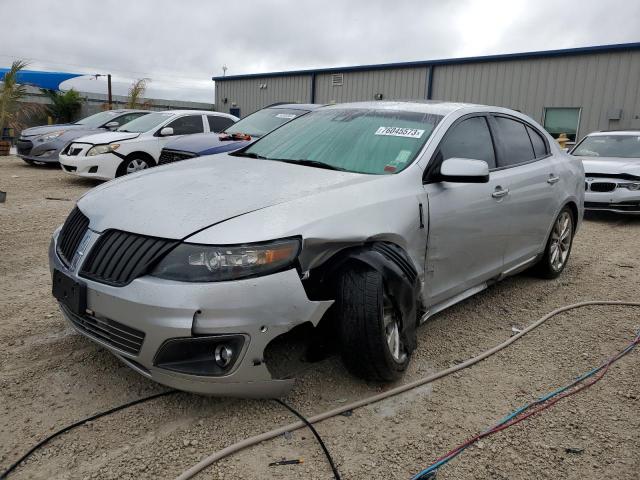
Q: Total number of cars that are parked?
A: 5